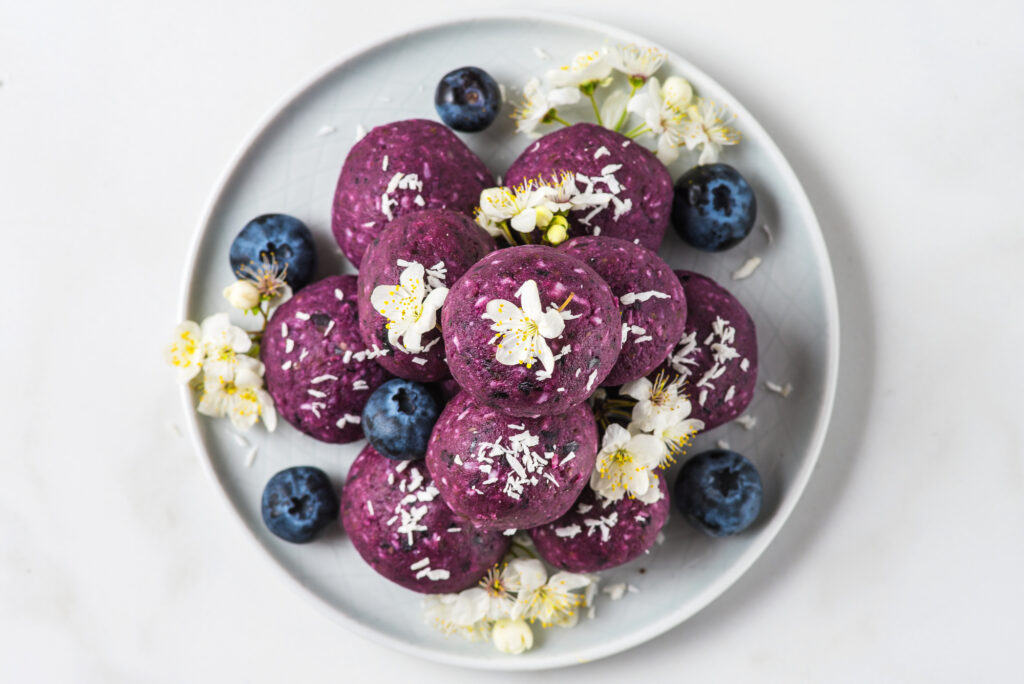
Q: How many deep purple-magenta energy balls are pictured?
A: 10